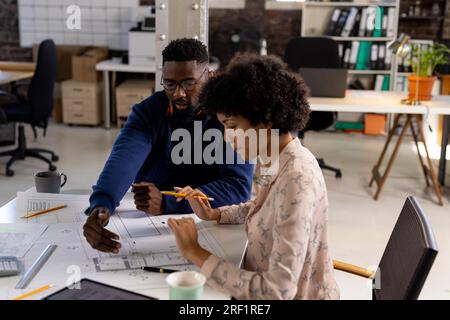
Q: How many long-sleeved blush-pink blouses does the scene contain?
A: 1